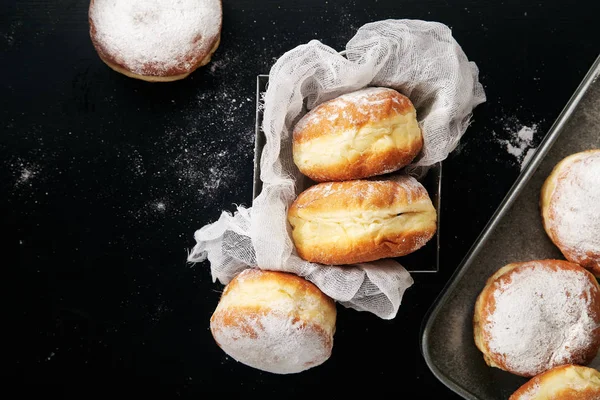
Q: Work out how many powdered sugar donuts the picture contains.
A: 7